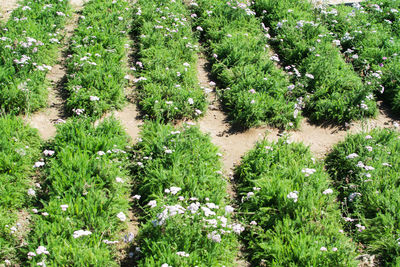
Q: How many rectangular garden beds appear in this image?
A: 11